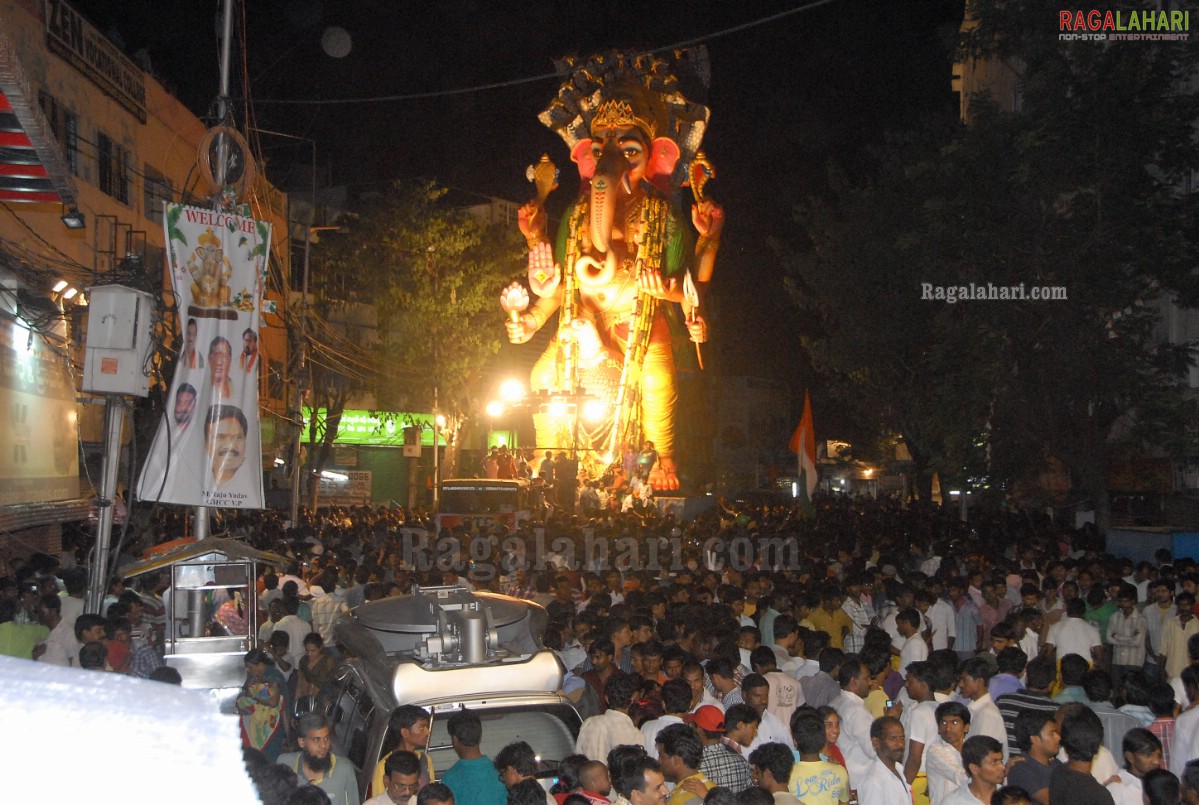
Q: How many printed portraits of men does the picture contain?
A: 5